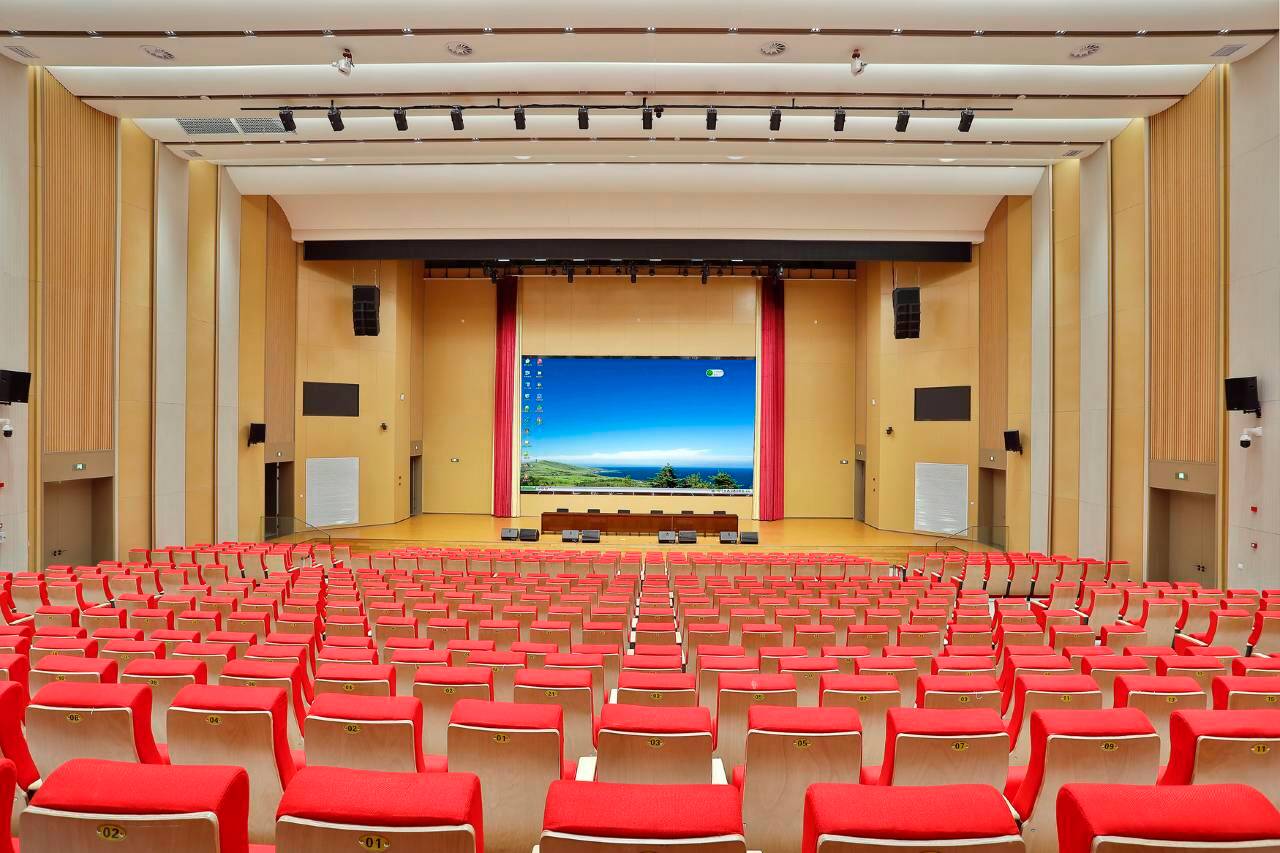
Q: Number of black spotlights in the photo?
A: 12